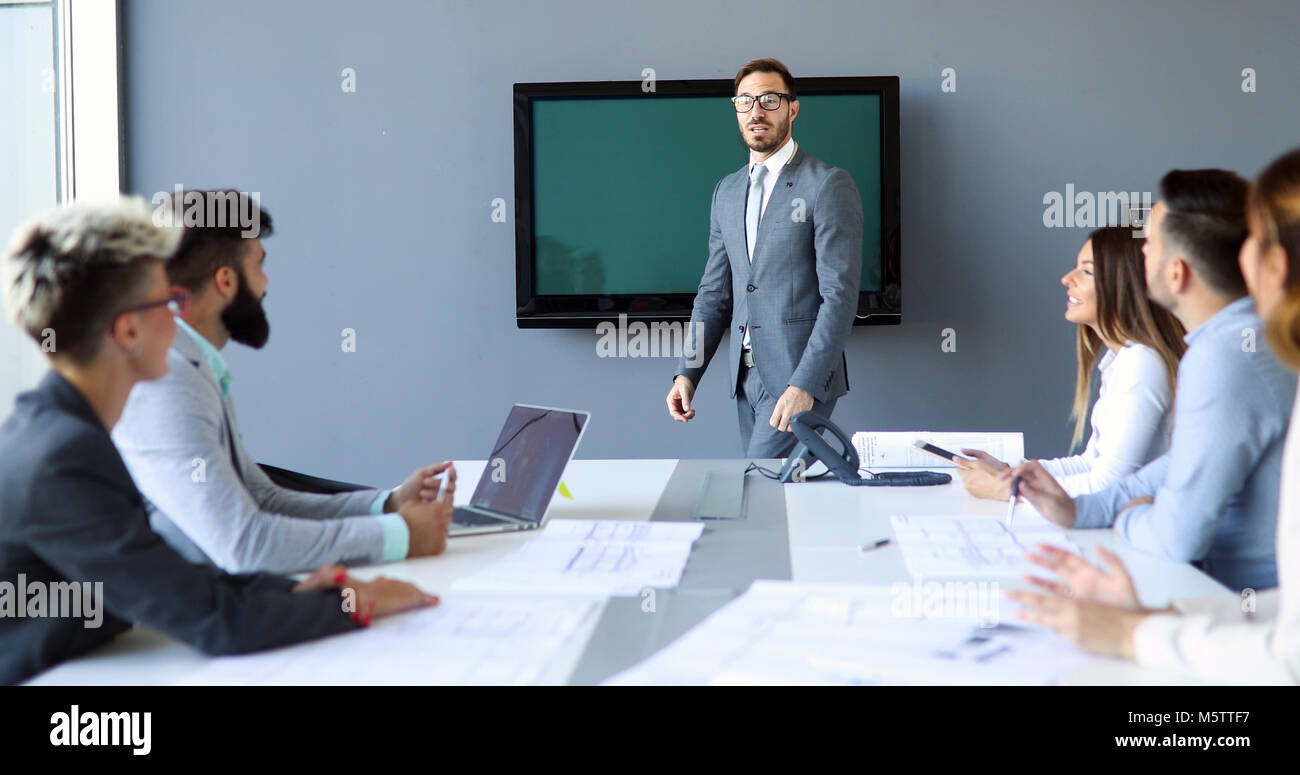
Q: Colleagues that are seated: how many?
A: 5